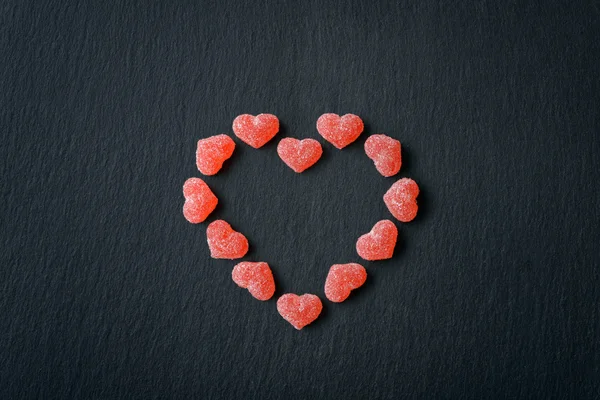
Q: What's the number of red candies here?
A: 12